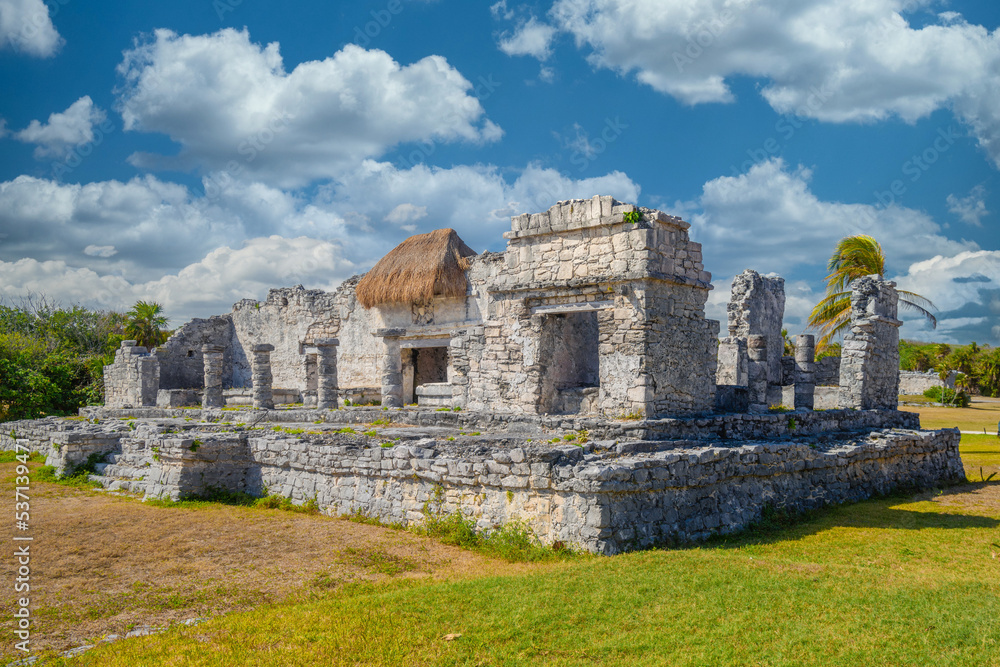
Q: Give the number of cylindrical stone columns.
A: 6